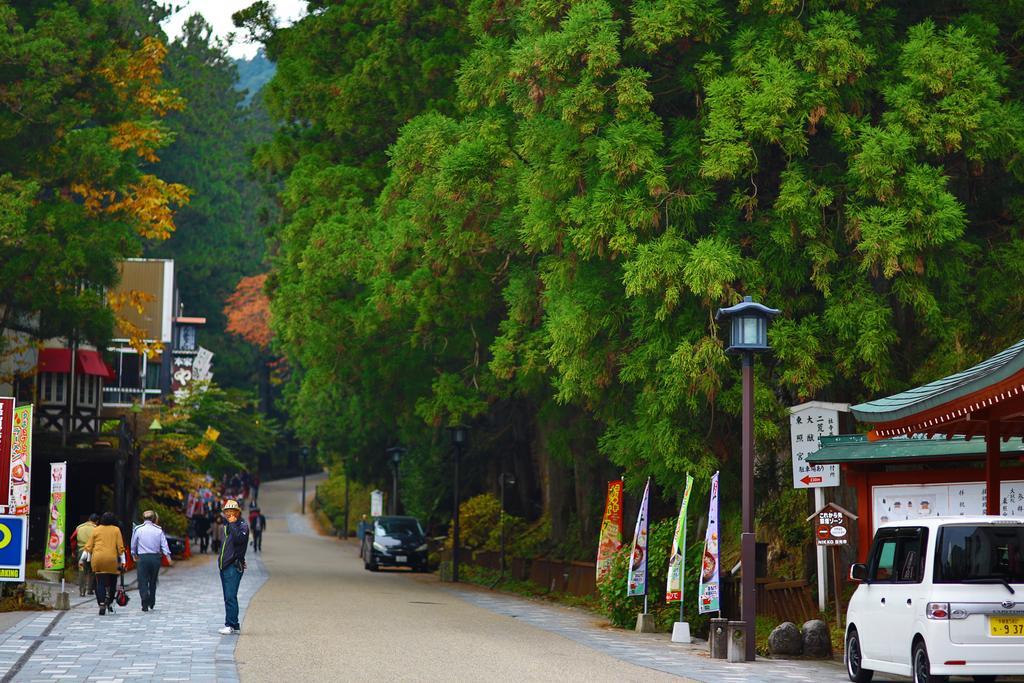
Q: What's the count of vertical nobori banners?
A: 6